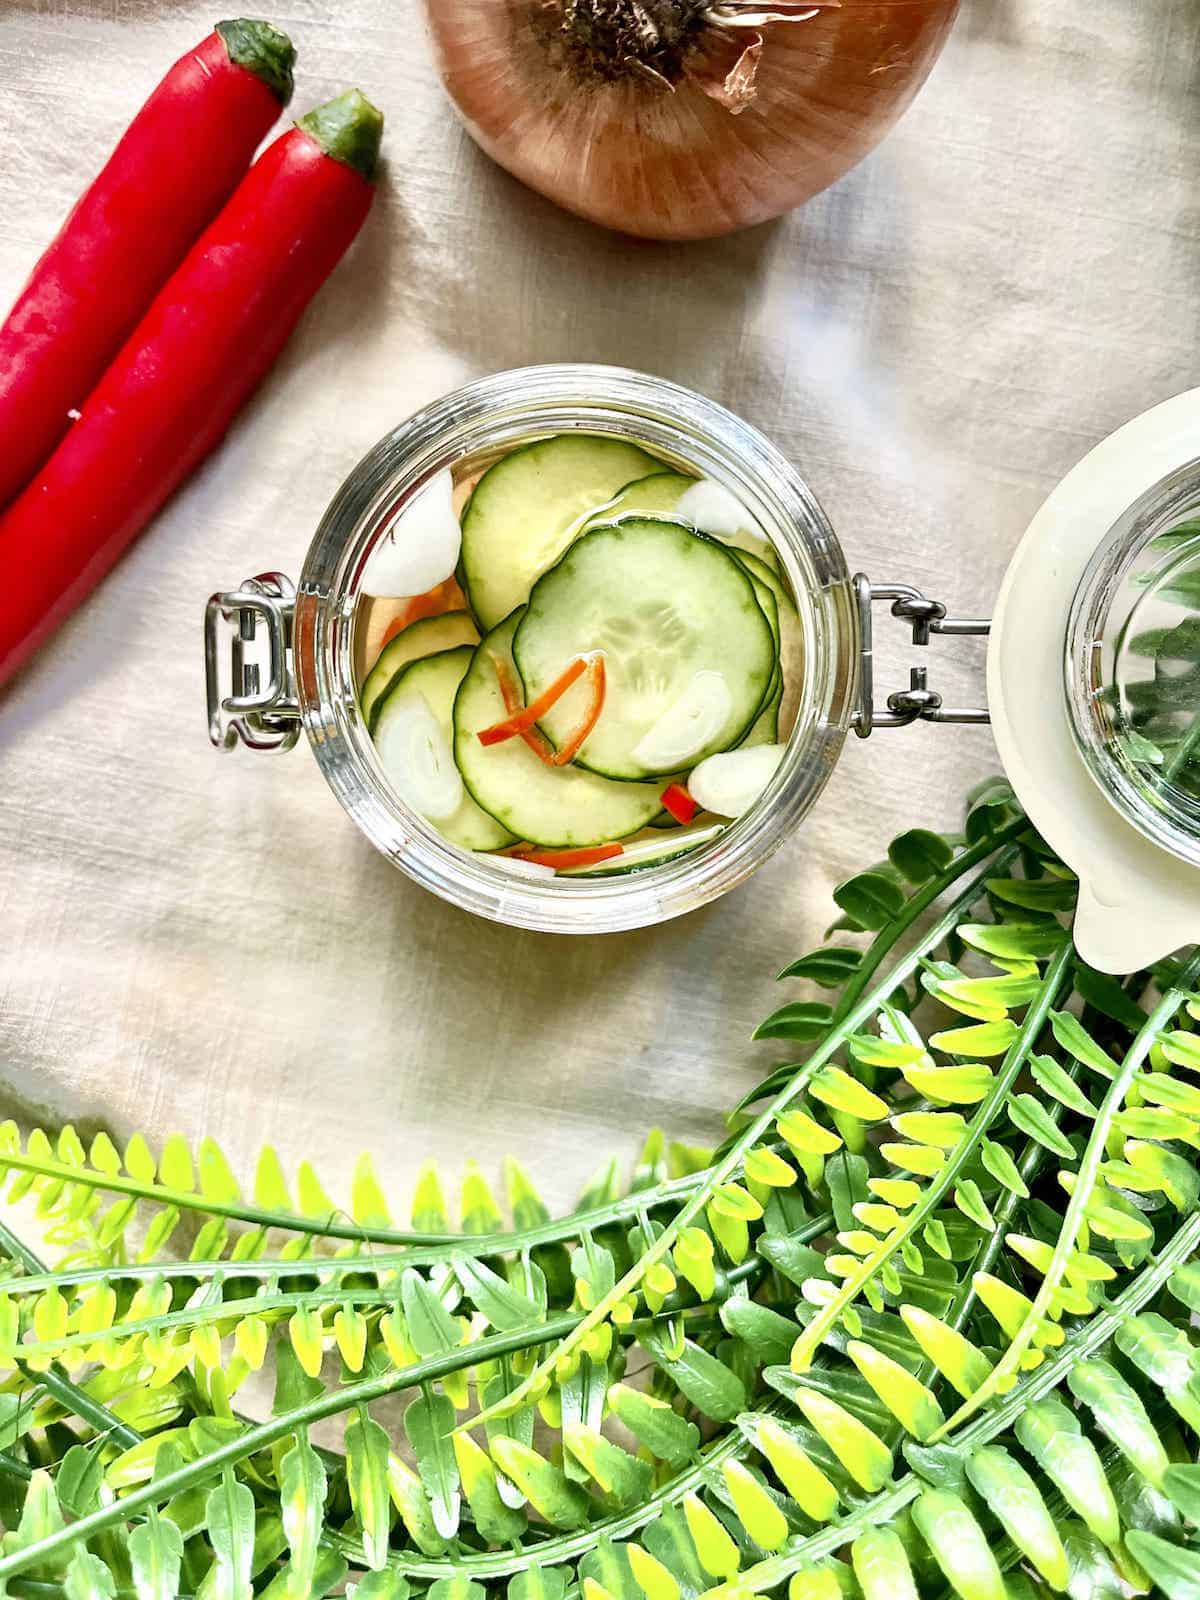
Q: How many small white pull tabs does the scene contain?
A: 1